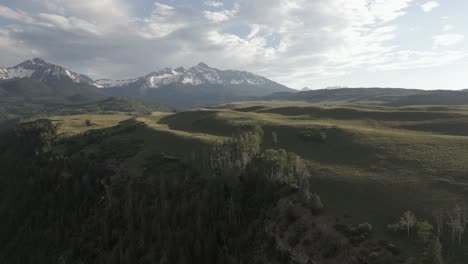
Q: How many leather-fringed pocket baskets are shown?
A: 0